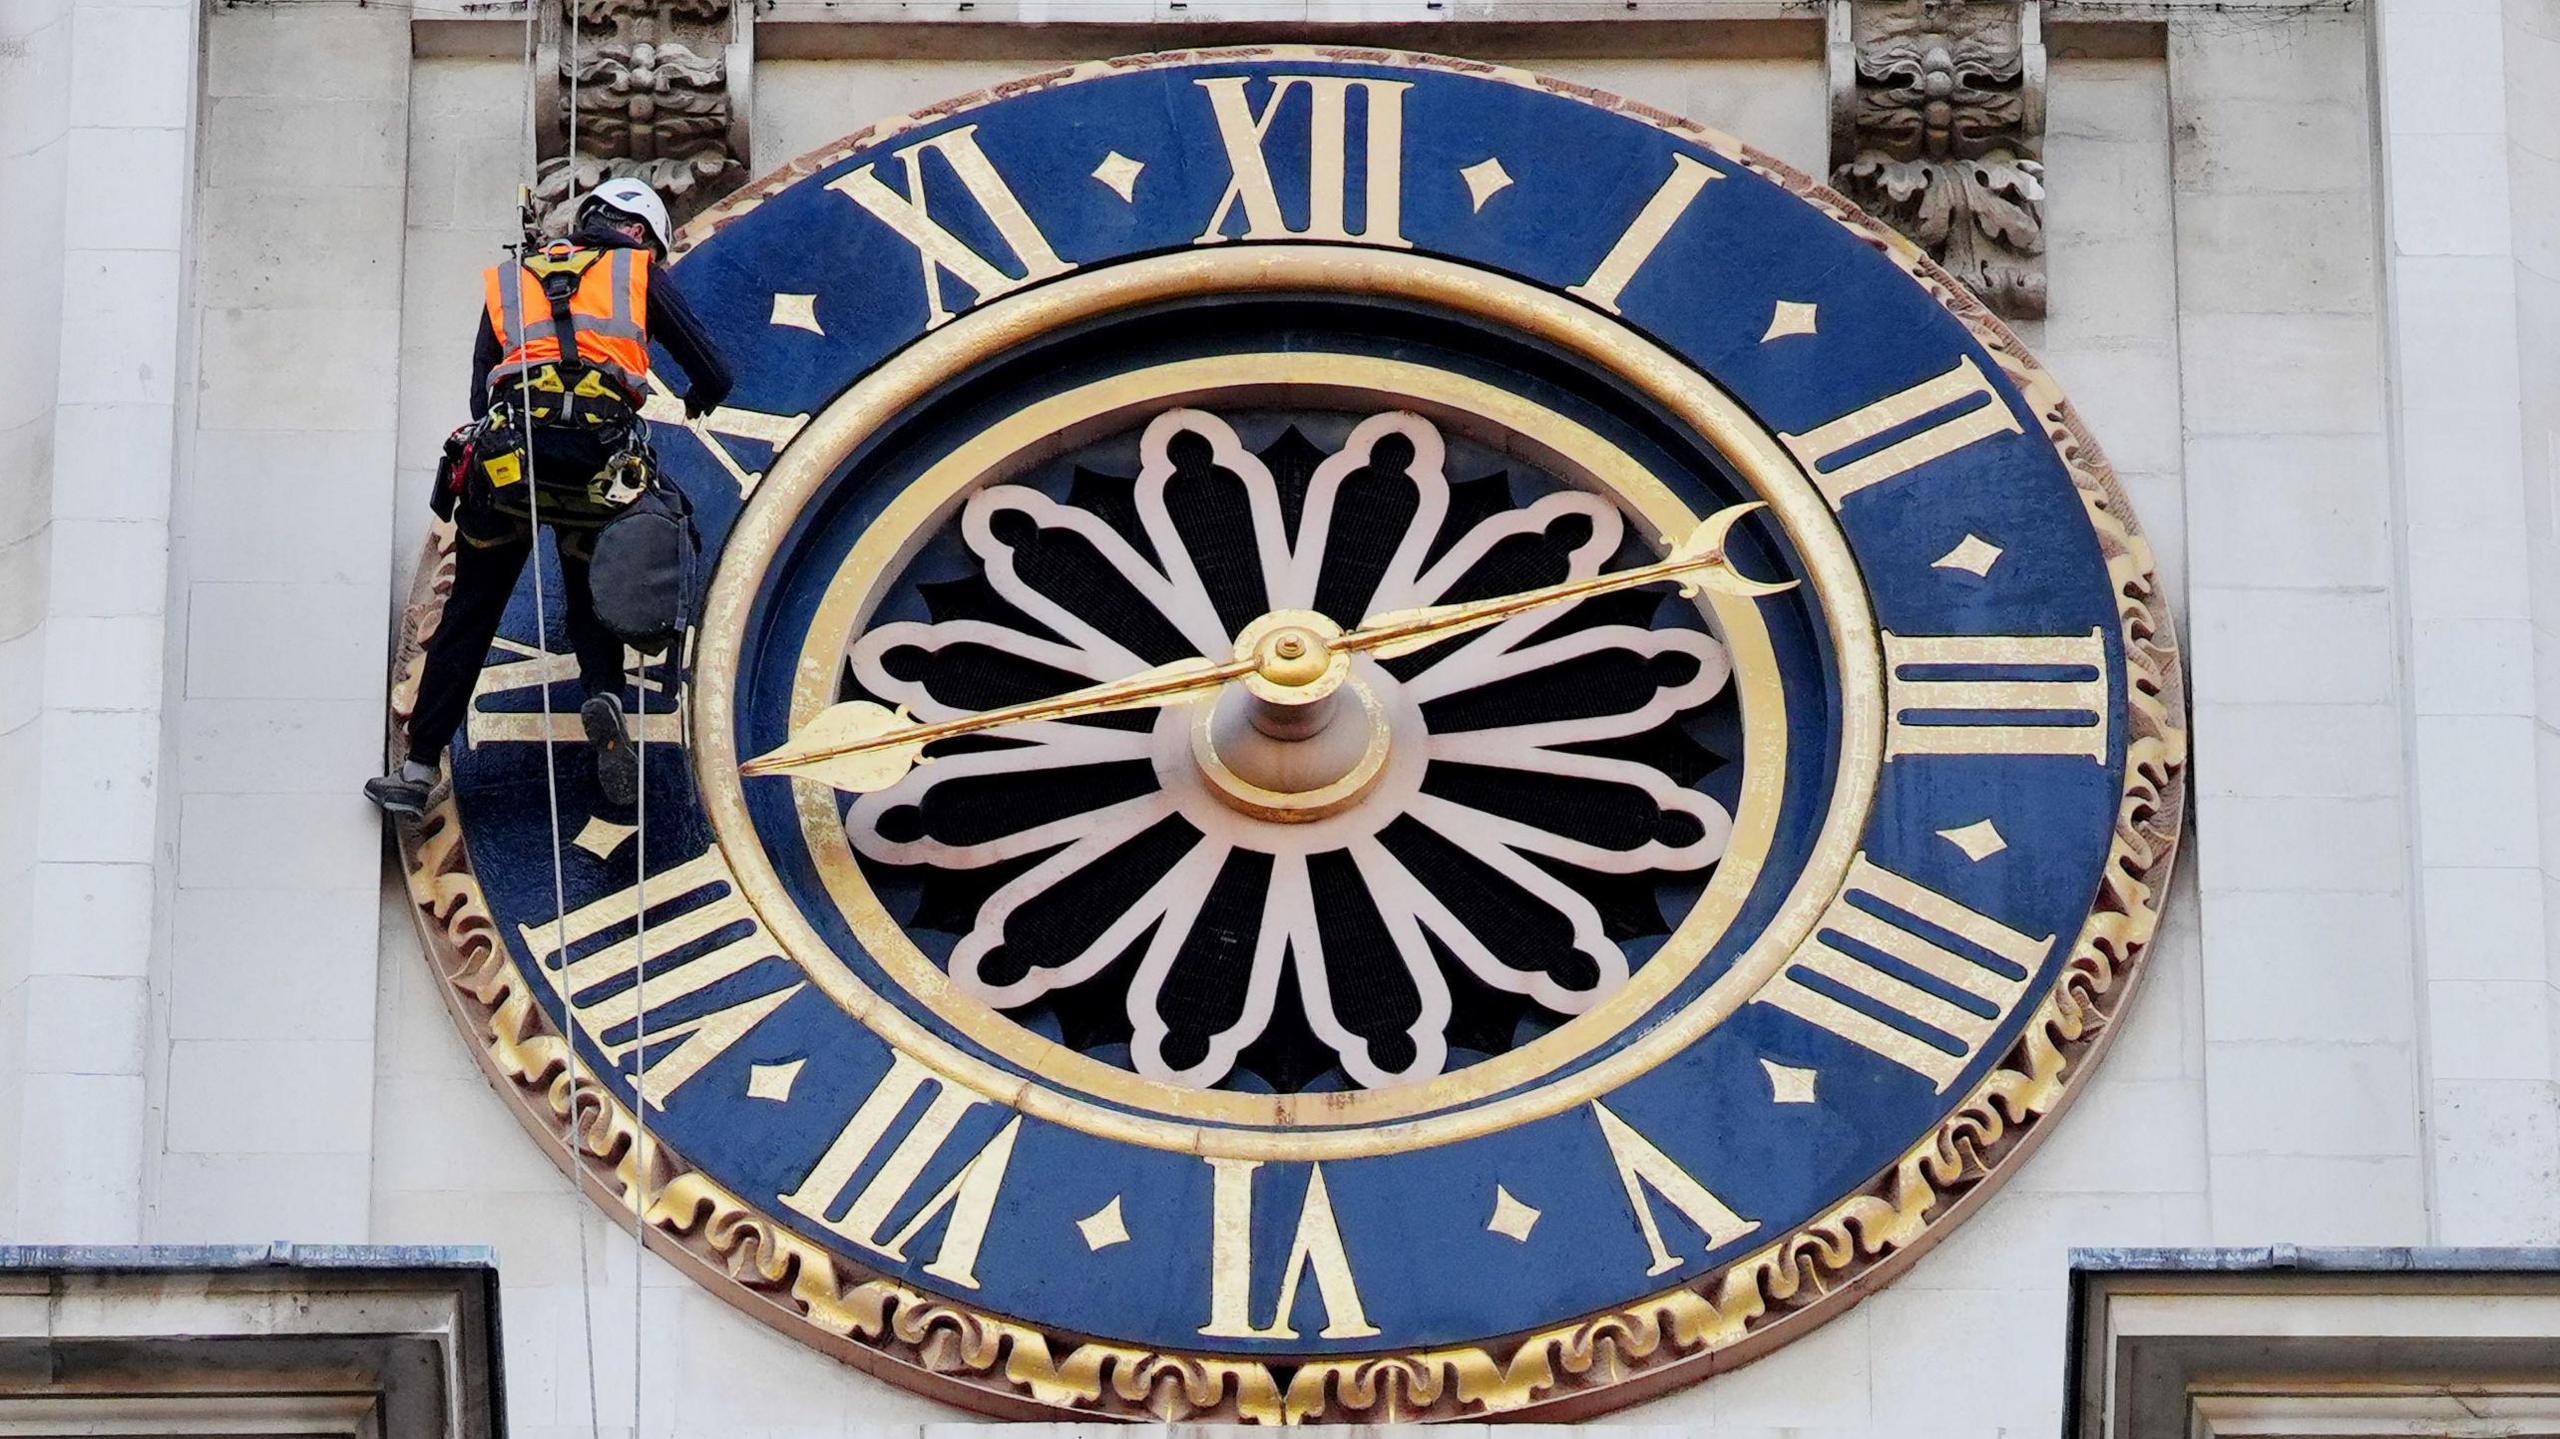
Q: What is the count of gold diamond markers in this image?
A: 11